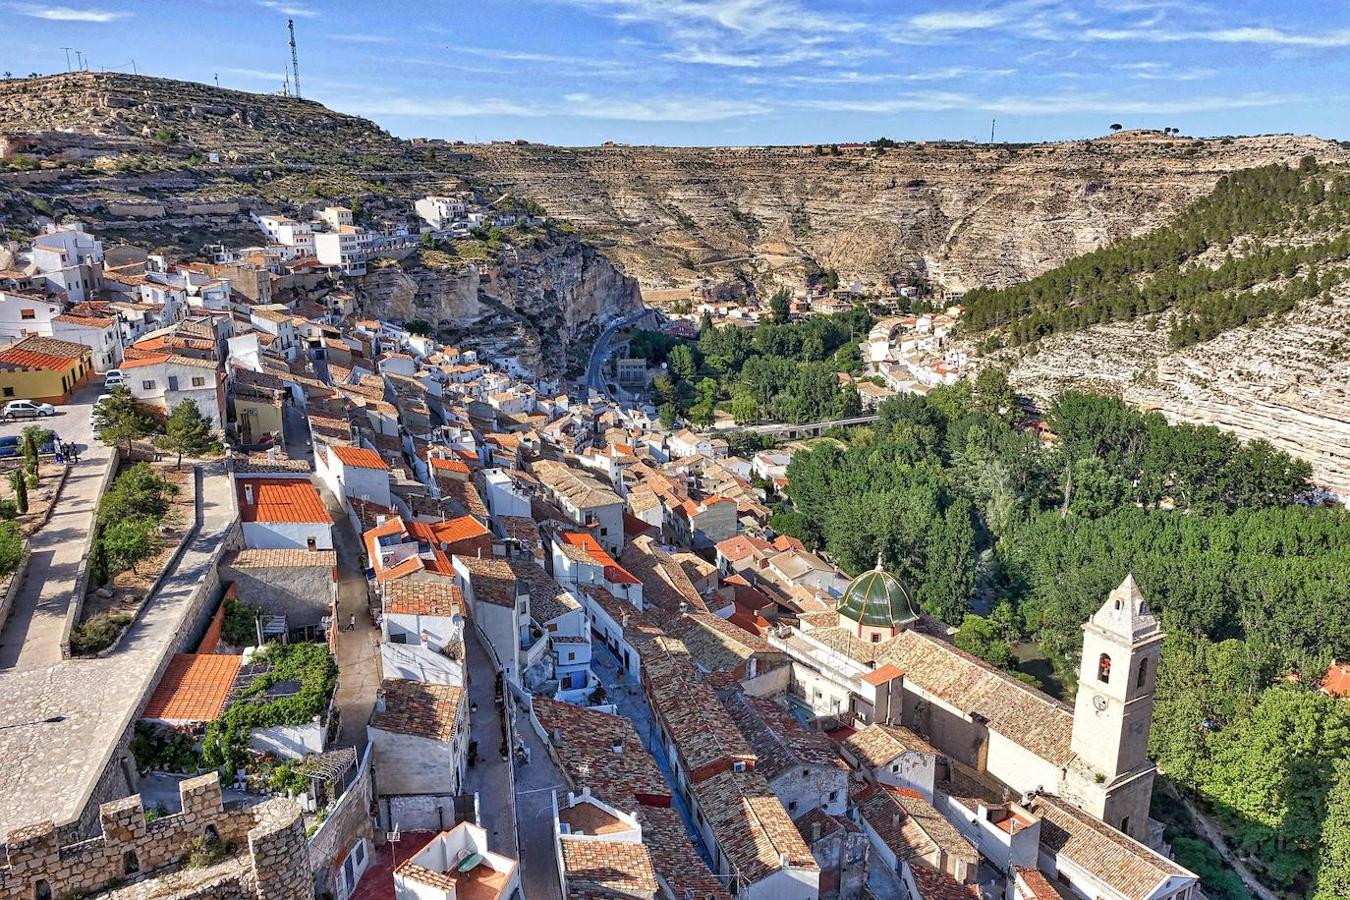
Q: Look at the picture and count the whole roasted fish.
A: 0